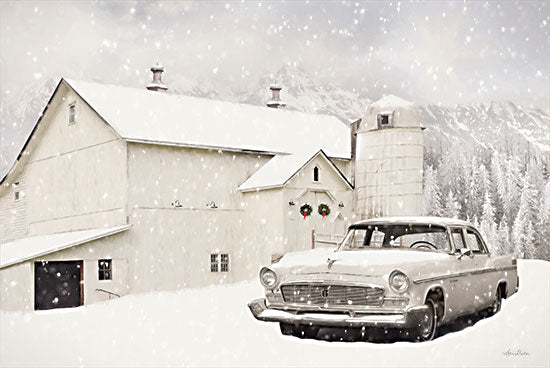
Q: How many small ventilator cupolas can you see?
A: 2